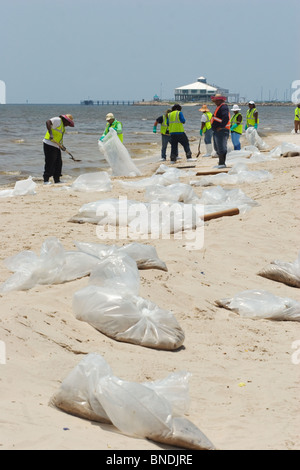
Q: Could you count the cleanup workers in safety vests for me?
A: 9